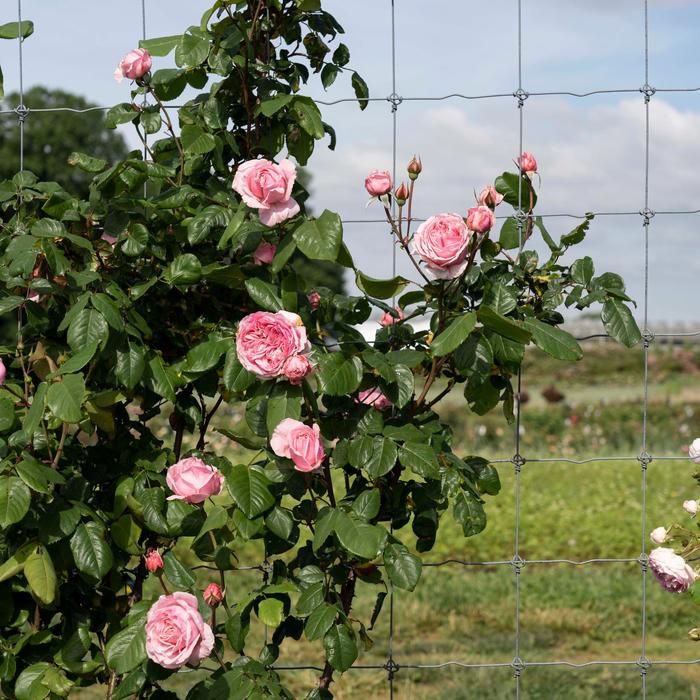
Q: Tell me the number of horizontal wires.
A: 6